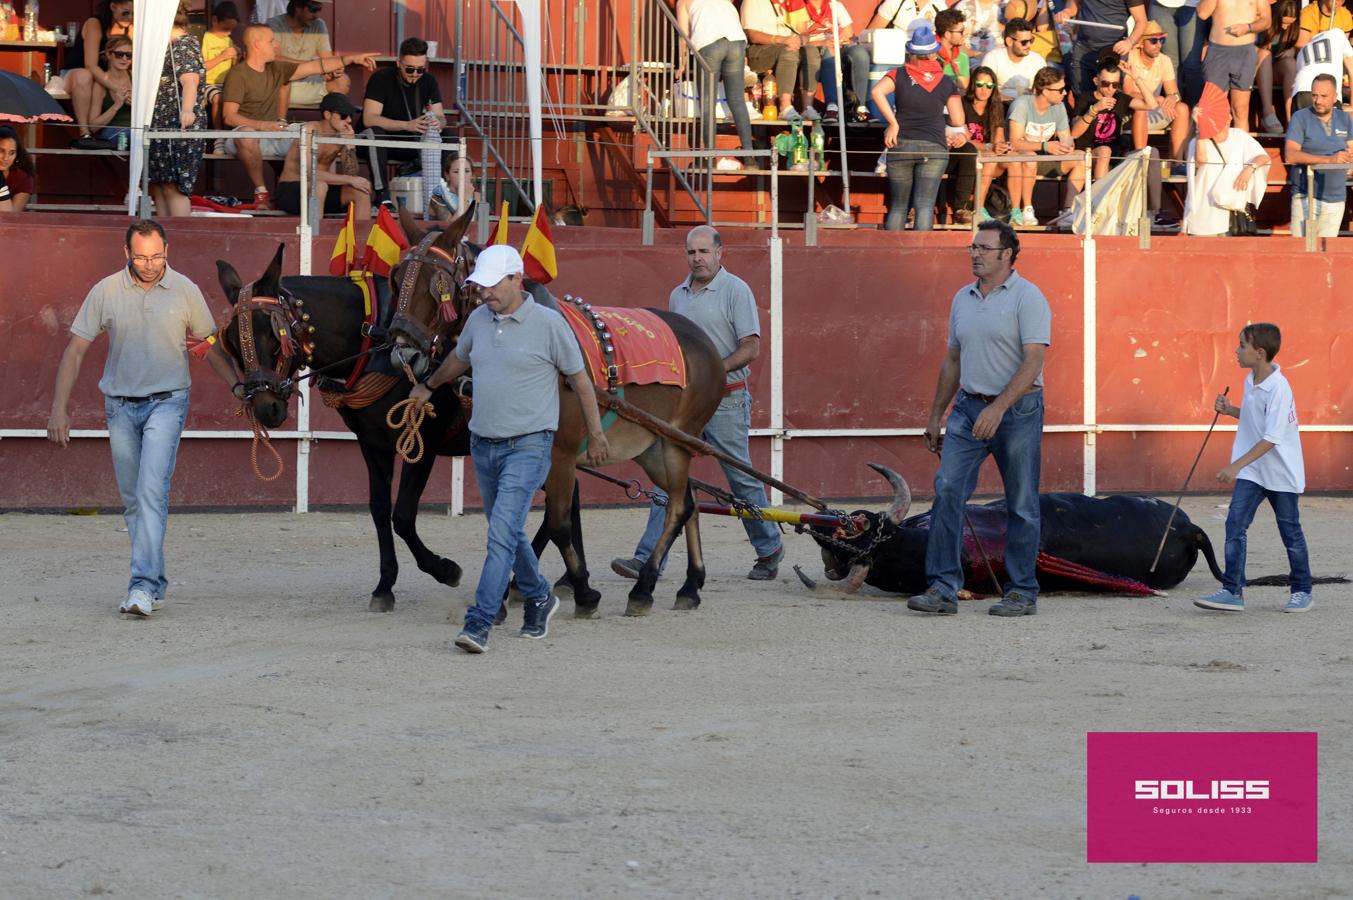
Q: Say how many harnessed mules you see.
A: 2